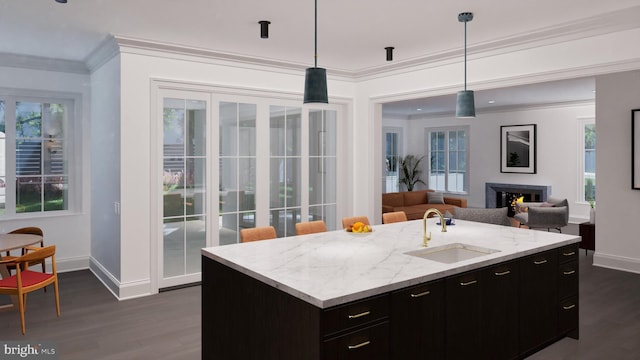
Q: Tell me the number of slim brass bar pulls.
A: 9